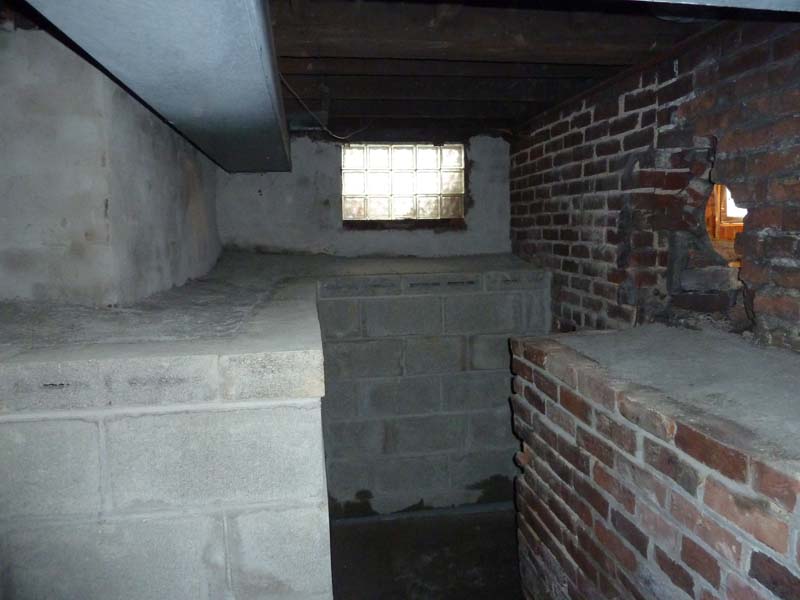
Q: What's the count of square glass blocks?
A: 15